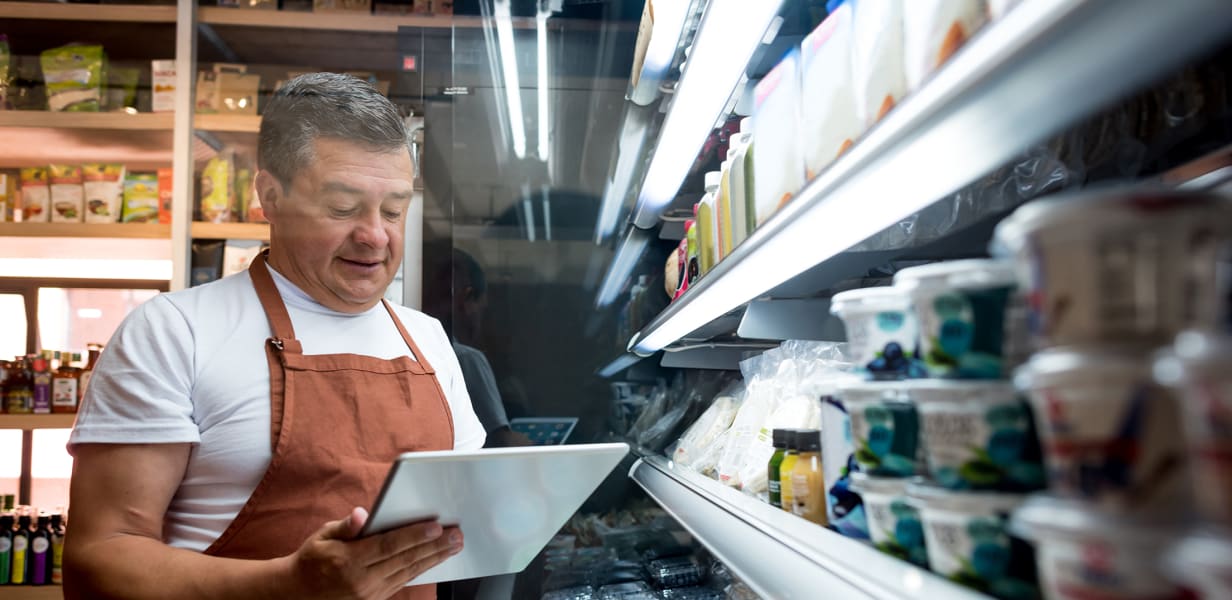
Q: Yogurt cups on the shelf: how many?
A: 11